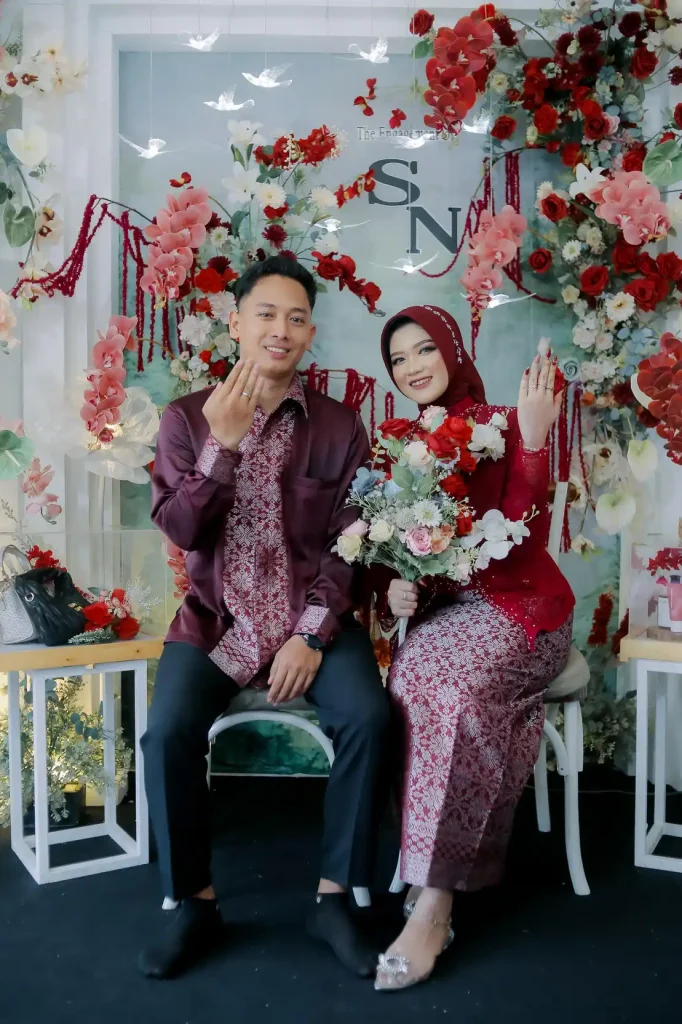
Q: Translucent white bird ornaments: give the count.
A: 10